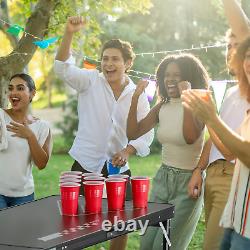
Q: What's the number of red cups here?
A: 10